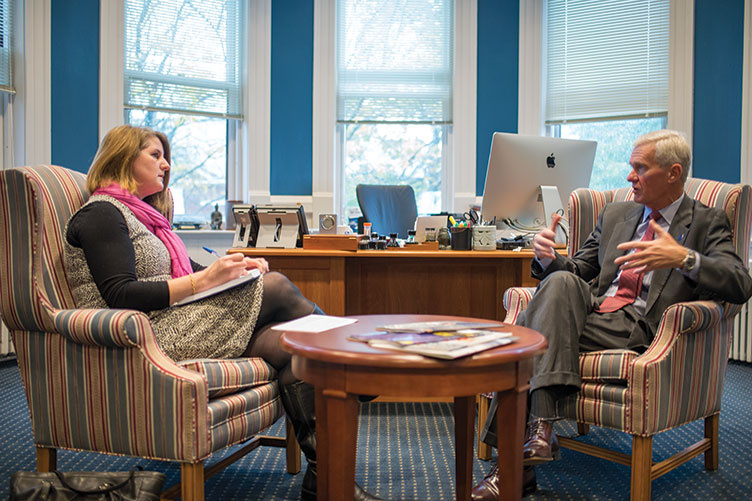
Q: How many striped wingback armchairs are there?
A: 2